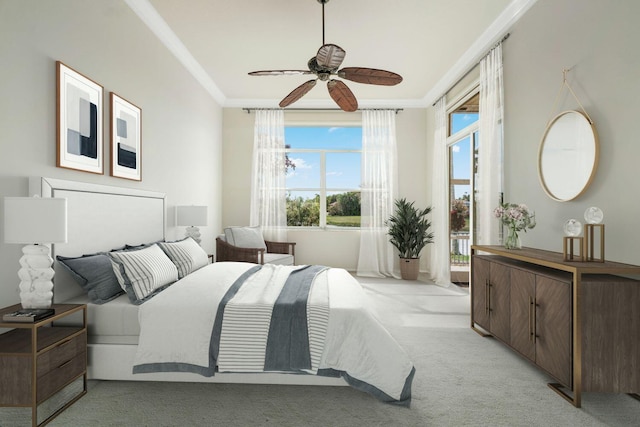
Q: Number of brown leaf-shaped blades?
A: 5